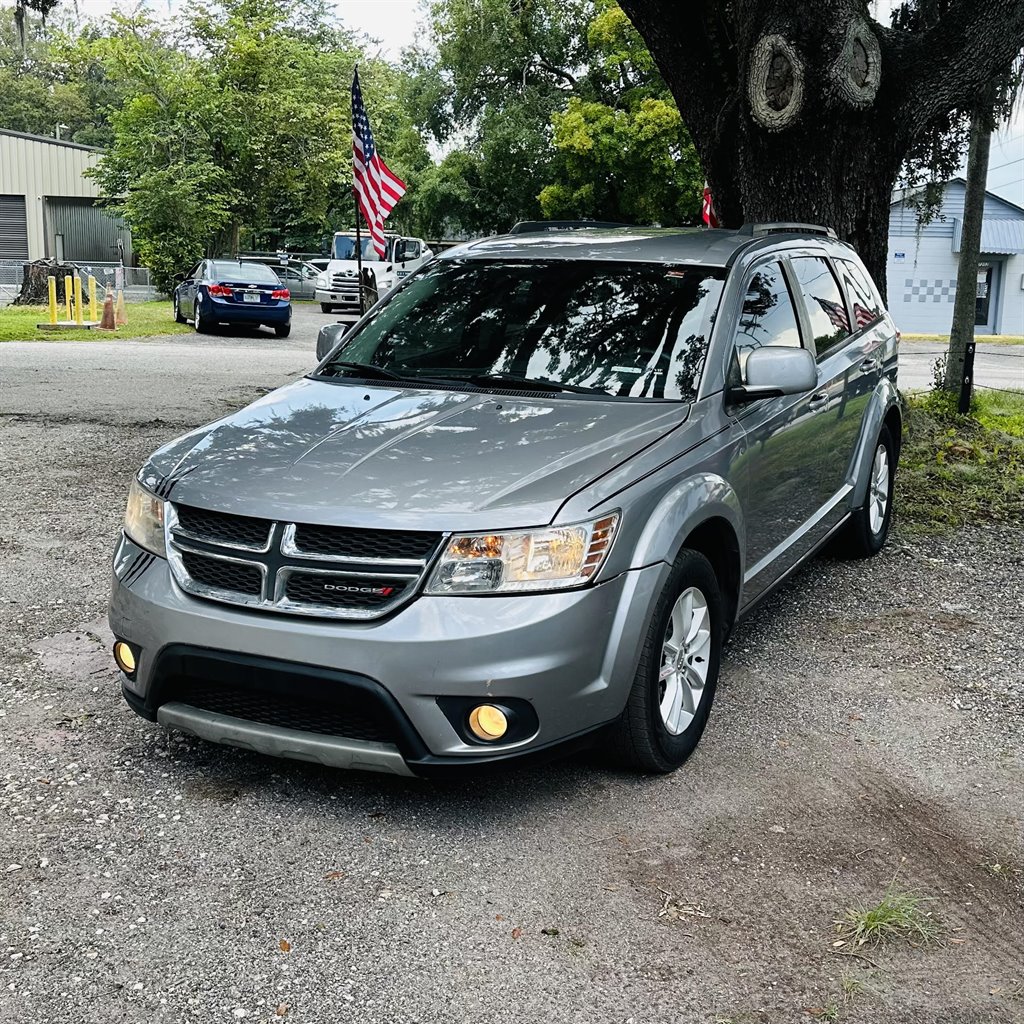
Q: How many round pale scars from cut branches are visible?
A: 2